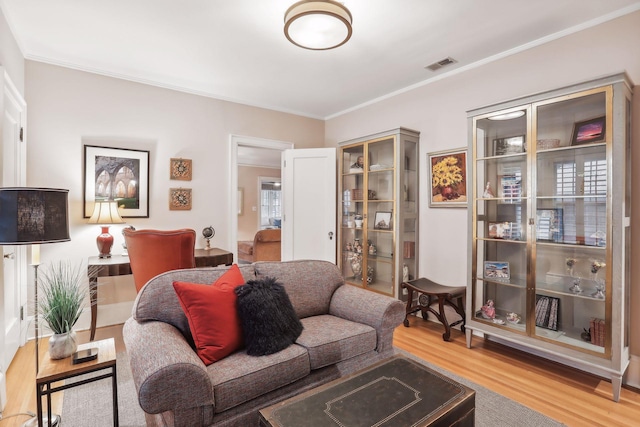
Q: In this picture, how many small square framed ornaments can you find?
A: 2